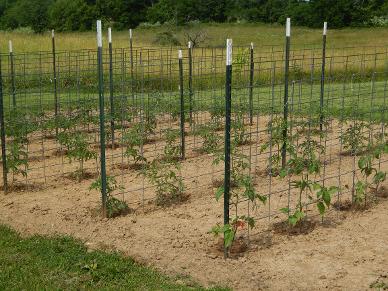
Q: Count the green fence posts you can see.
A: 12